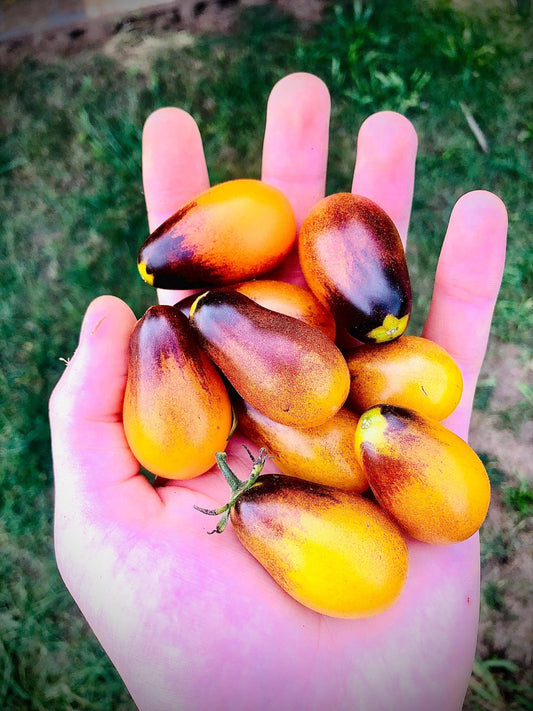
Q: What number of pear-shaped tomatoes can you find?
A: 9